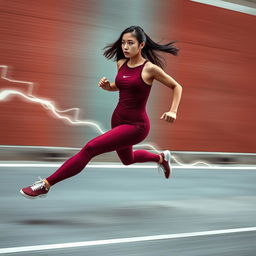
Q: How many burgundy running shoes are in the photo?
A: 2